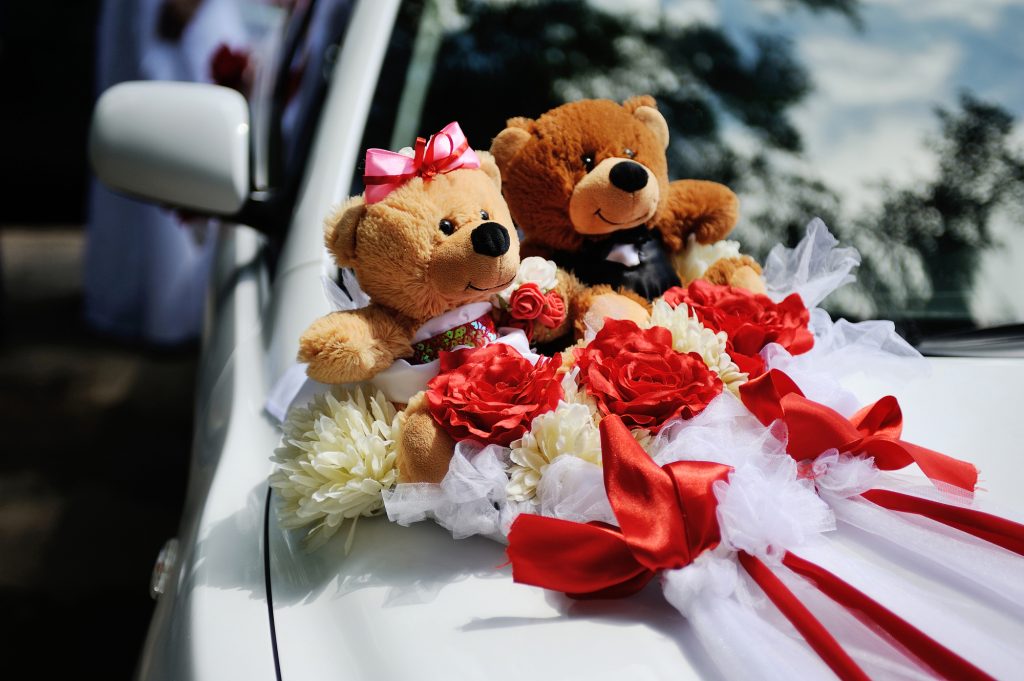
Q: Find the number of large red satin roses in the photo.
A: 3